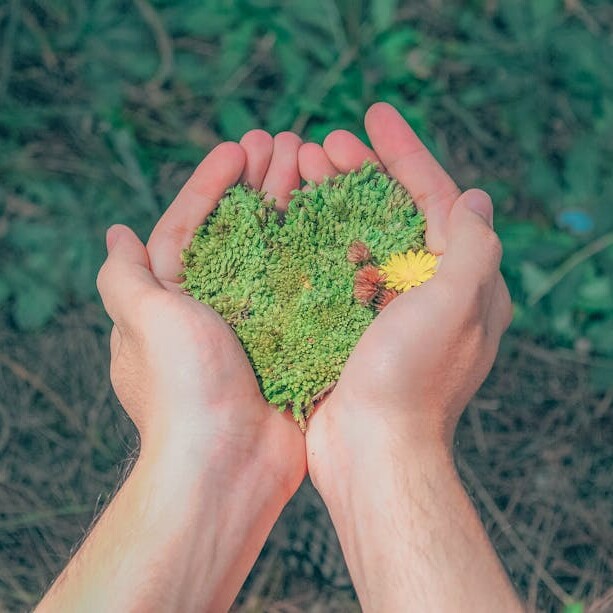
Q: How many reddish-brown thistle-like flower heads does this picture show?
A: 3